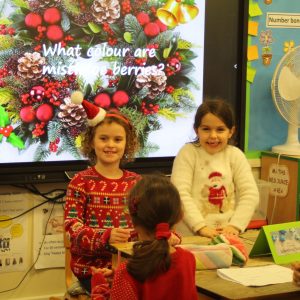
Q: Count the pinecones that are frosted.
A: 4